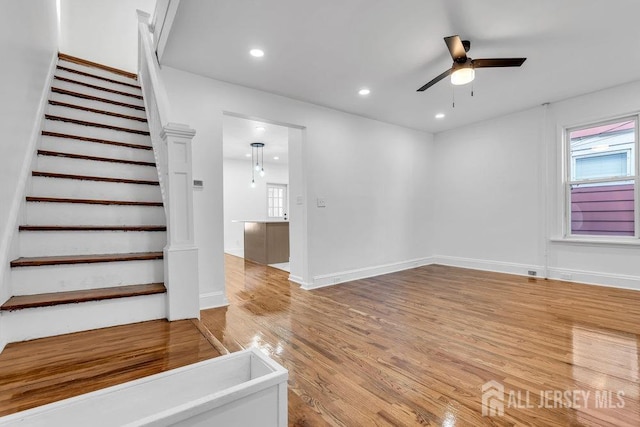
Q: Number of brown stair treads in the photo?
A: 13